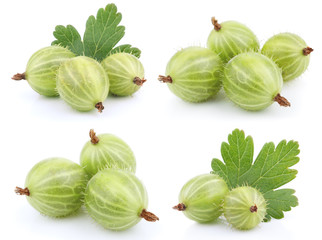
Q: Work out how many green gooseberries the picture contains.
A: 12